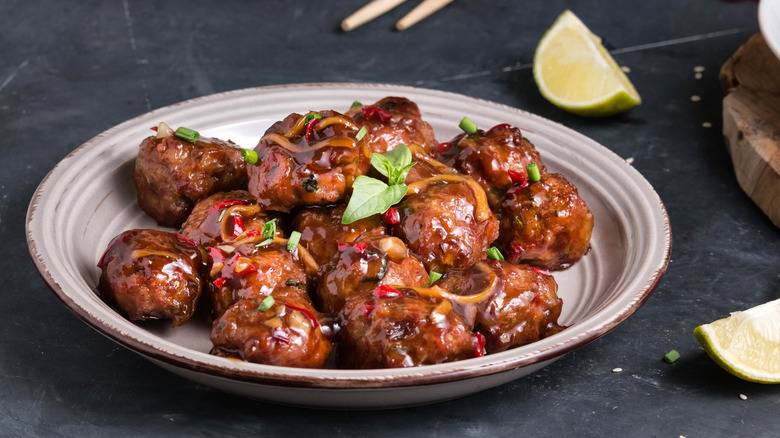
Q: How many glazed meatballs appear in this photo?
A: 14